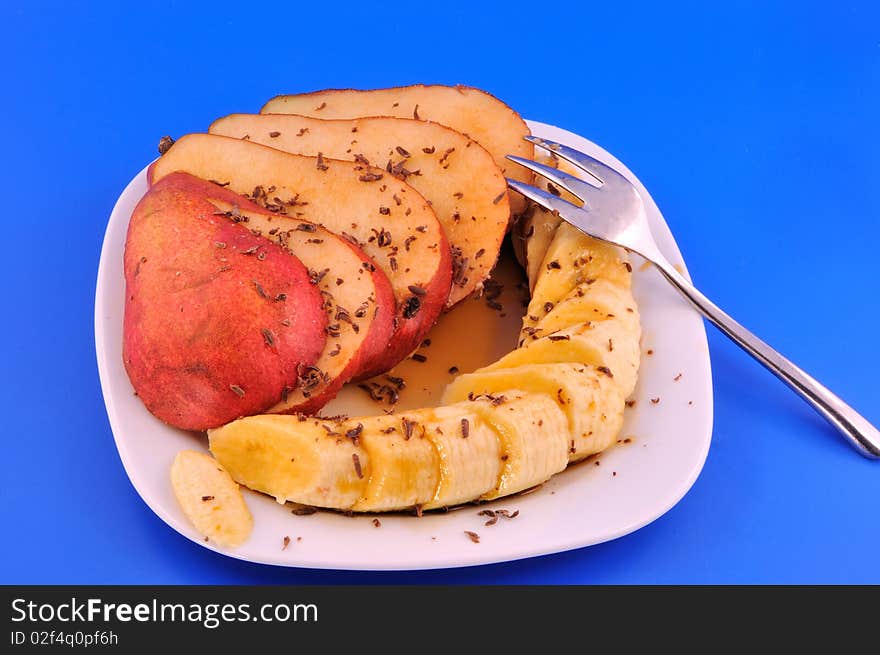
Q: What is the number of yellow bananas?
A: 1